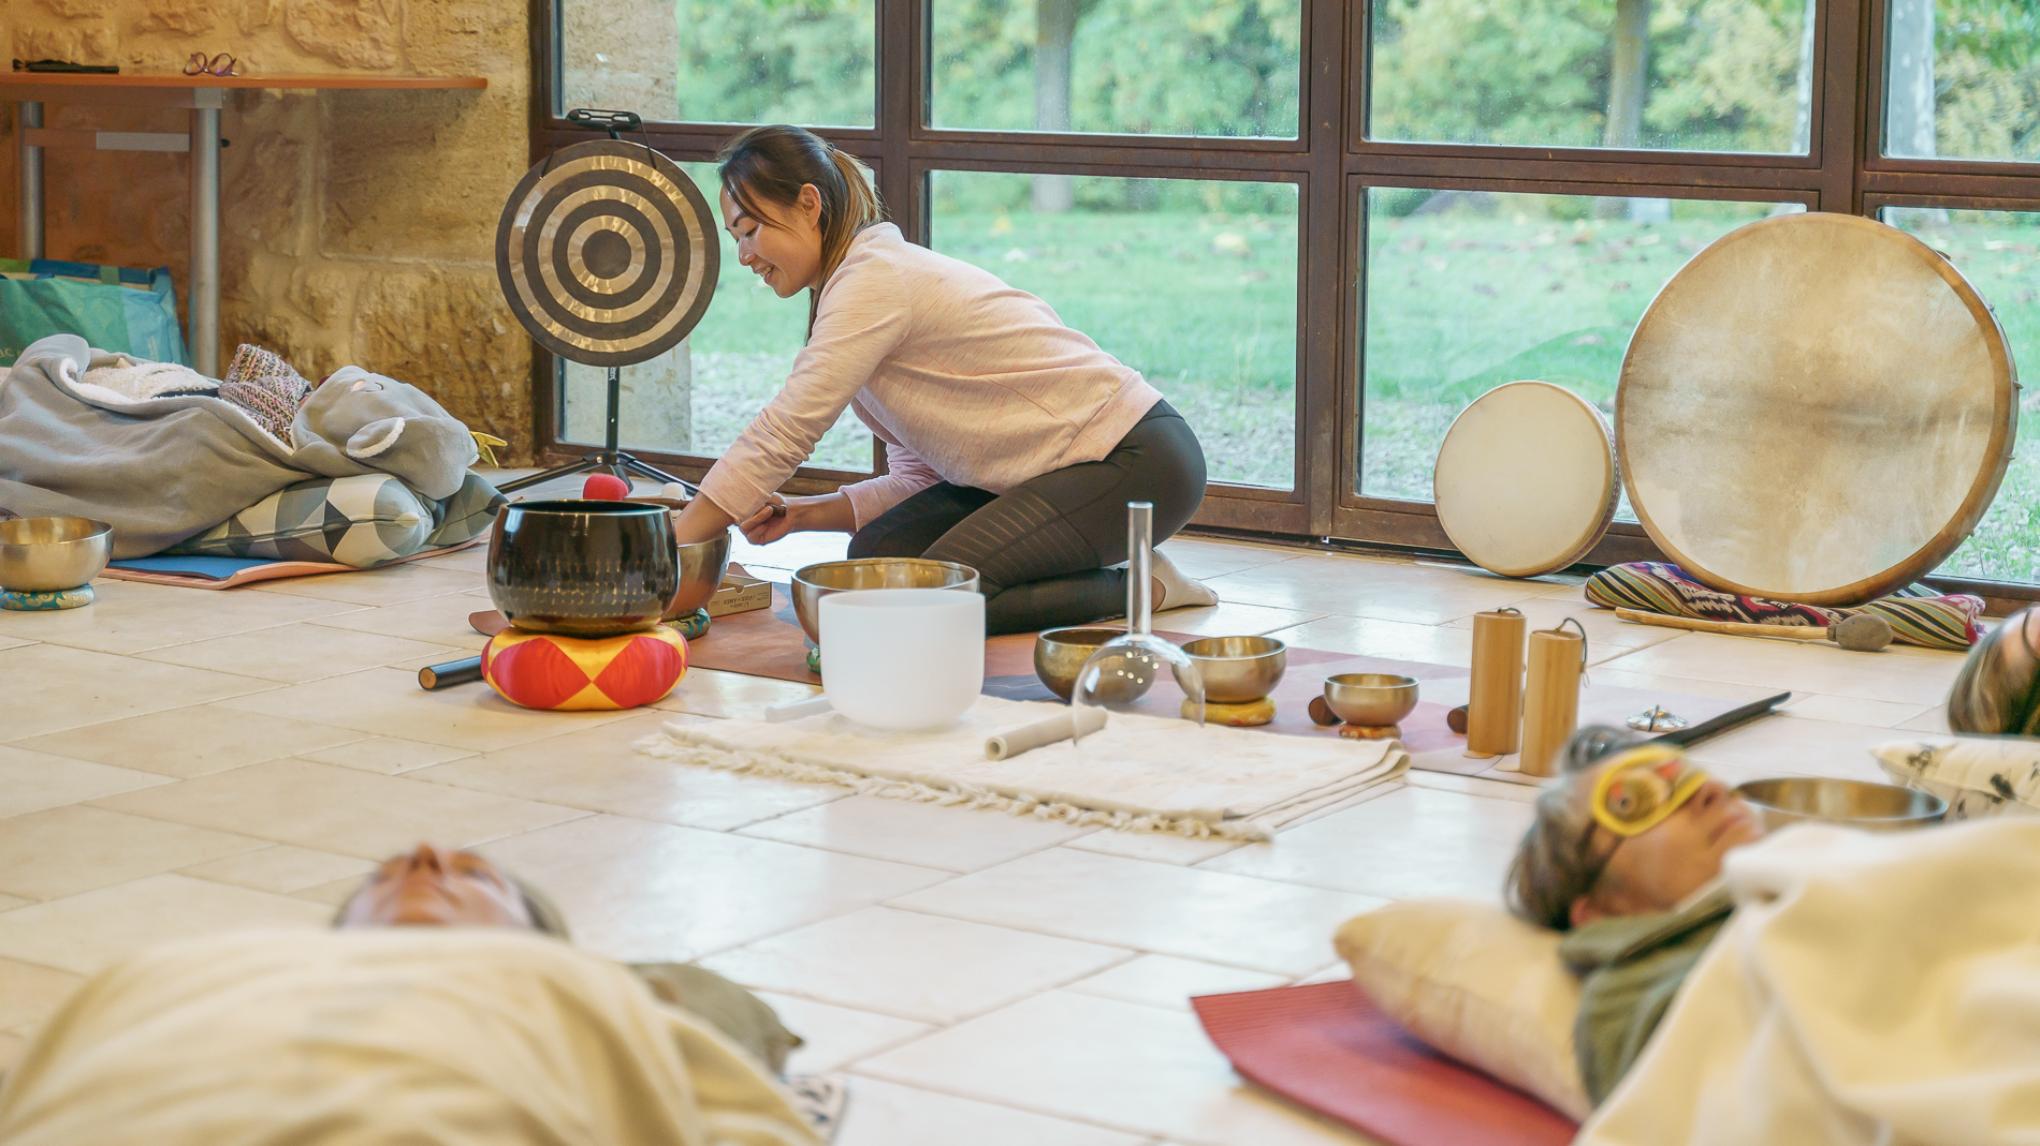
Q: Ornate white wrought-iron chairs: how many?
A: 0